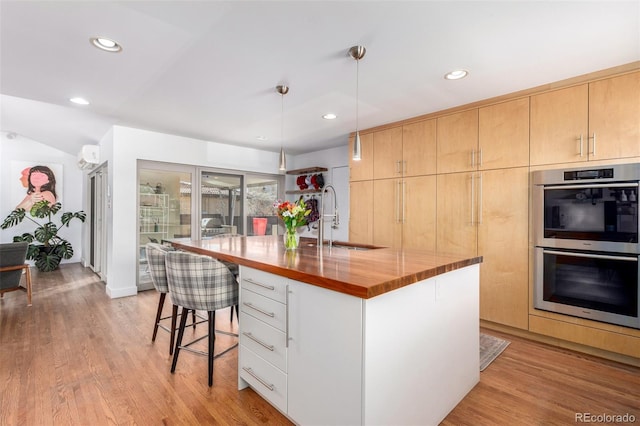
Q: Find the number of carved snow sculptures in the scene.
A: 0